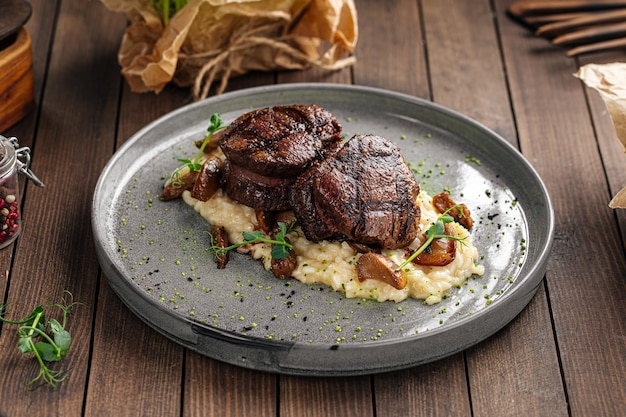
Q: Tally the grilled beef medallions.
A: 2